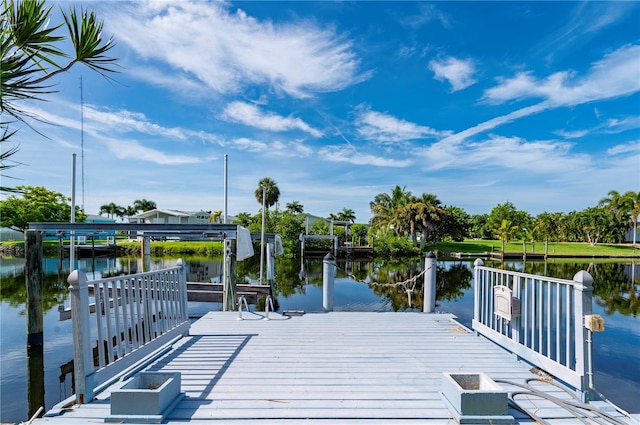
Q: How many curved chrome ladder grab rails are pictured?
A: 2